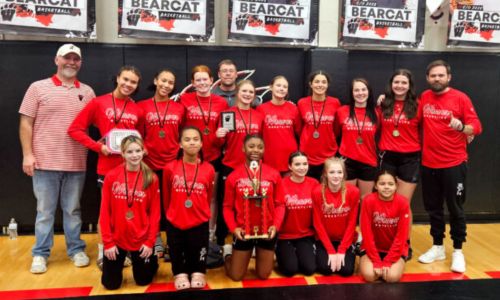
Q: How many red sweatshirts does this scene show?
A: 15